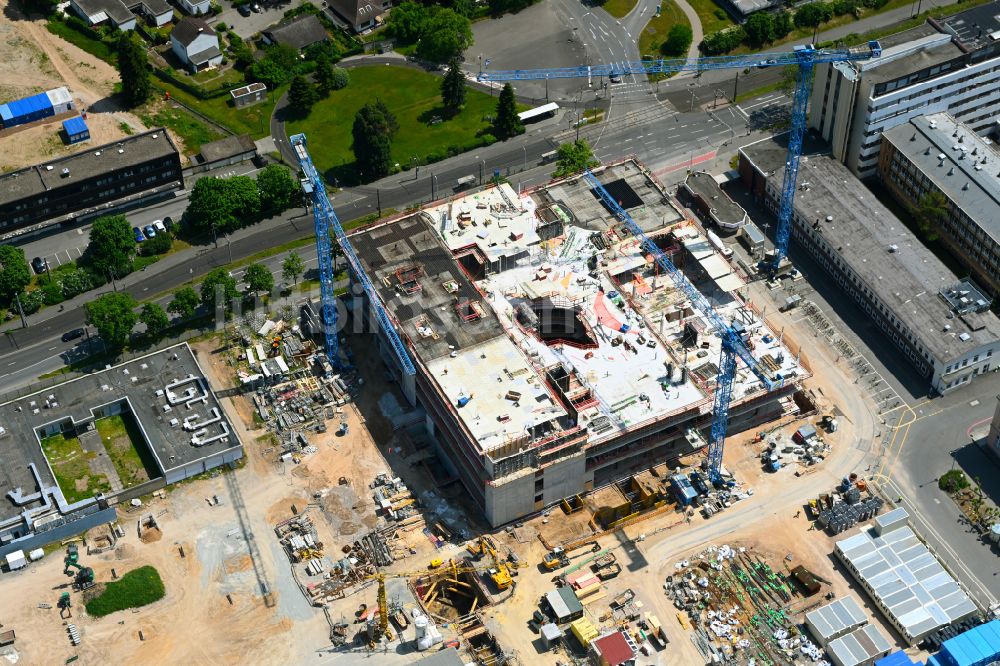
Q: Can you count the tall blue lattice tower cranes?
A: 3